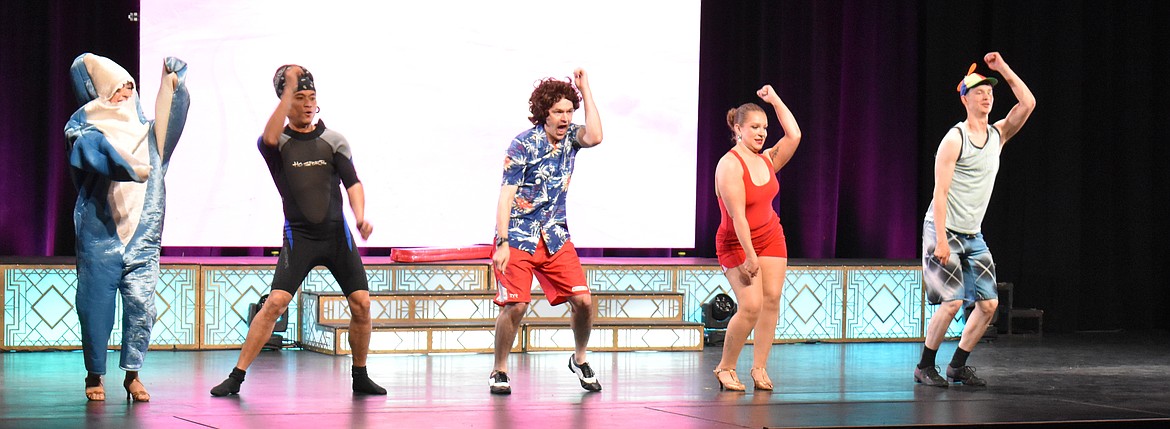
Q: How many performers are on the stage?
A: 5